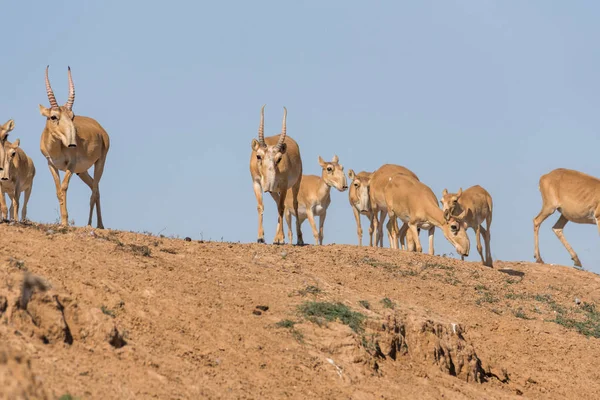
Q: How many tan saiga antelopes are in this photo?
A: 10